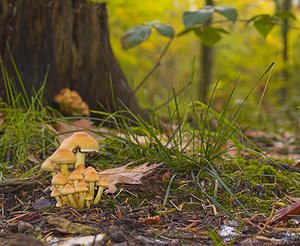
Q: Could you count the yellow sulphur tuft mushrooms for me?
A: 12